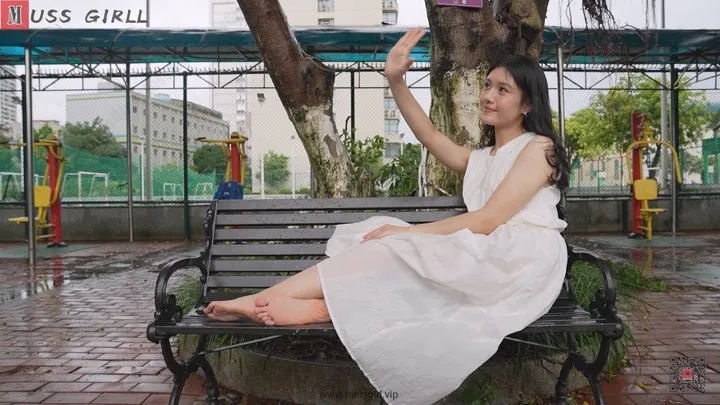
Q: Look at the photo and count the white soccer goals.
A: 4